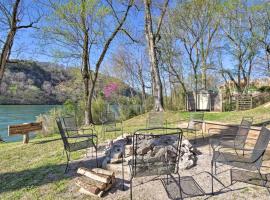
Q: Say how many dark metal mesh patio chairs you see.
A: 8